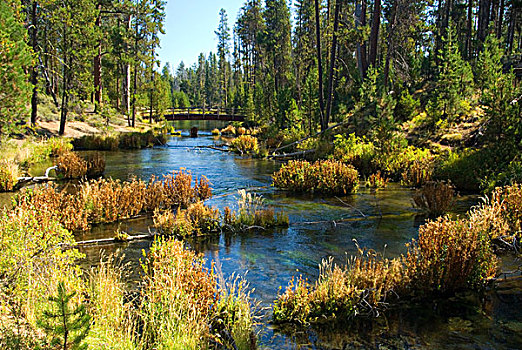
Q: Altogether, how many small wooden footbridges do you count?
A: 1